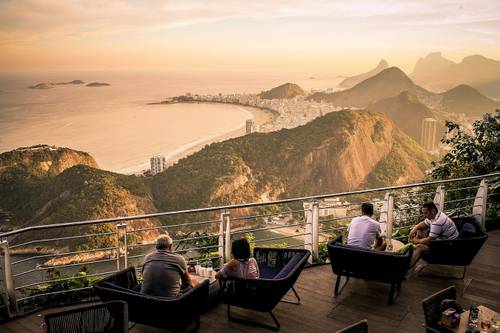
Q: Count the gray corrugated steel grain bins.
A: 0